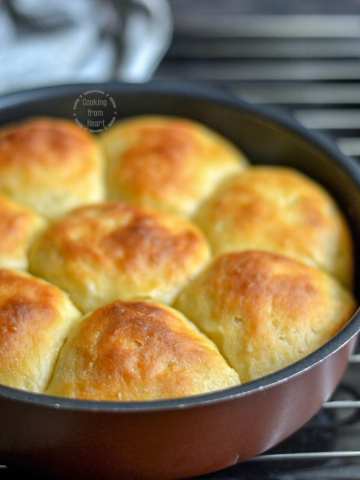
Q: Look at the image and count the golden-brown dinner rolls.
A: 8